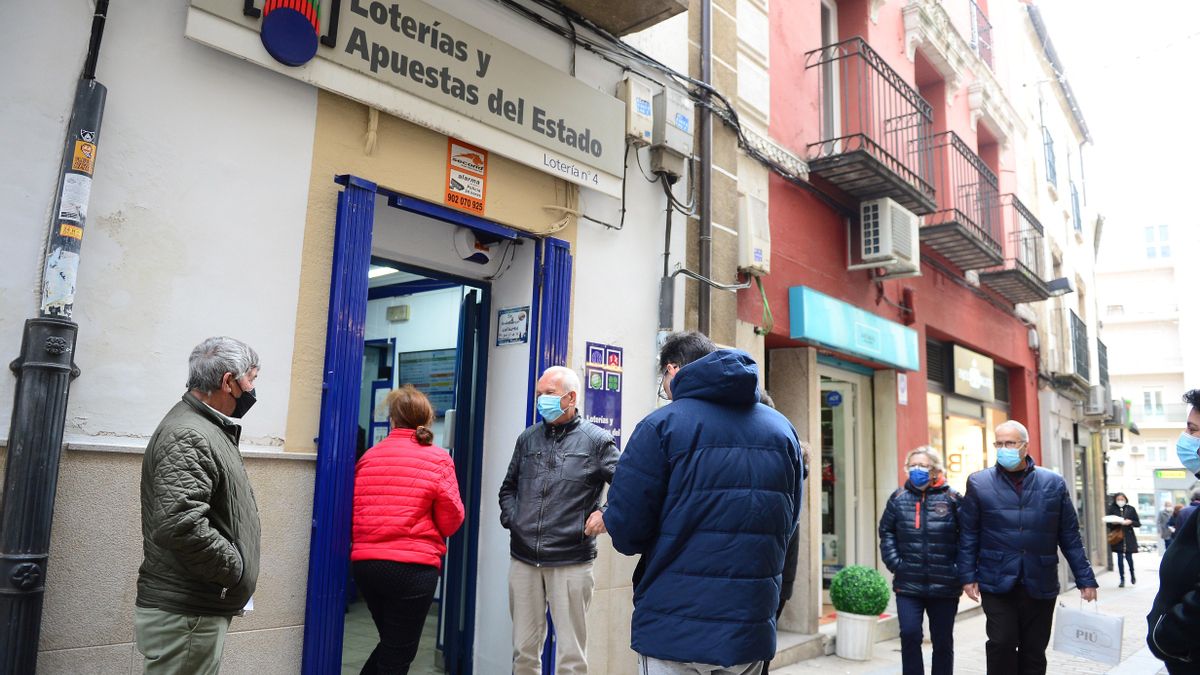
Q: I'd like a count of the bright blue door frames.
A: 1